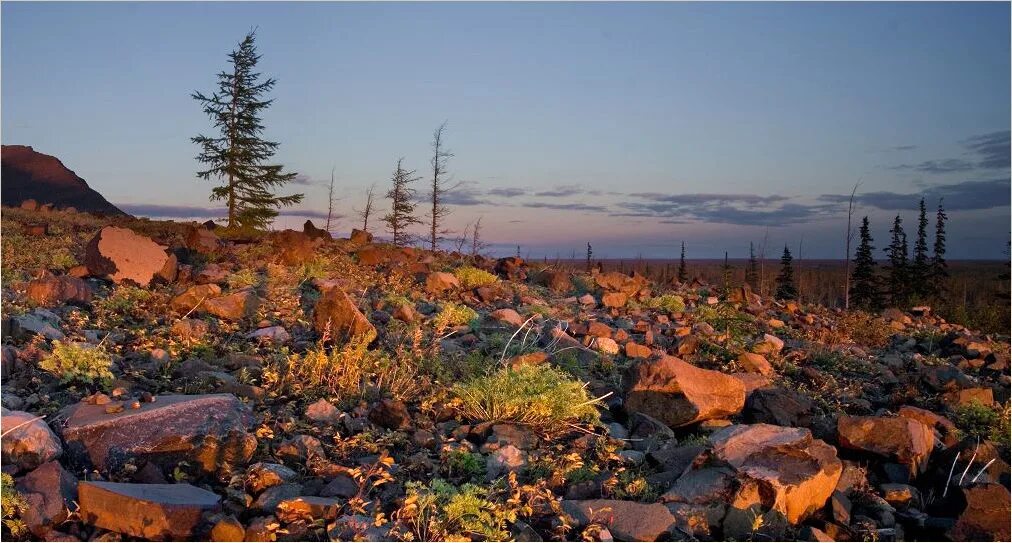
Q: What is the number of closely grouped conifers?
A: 4